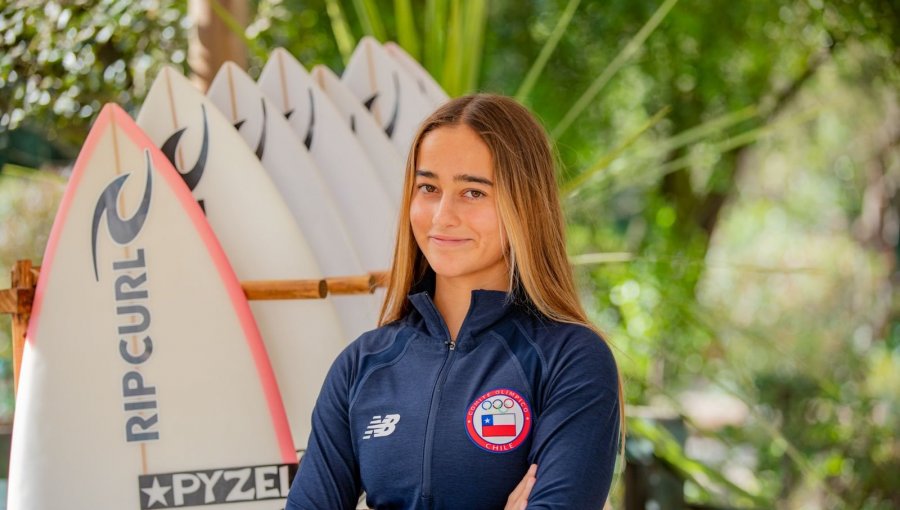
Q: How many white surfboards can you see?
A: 7